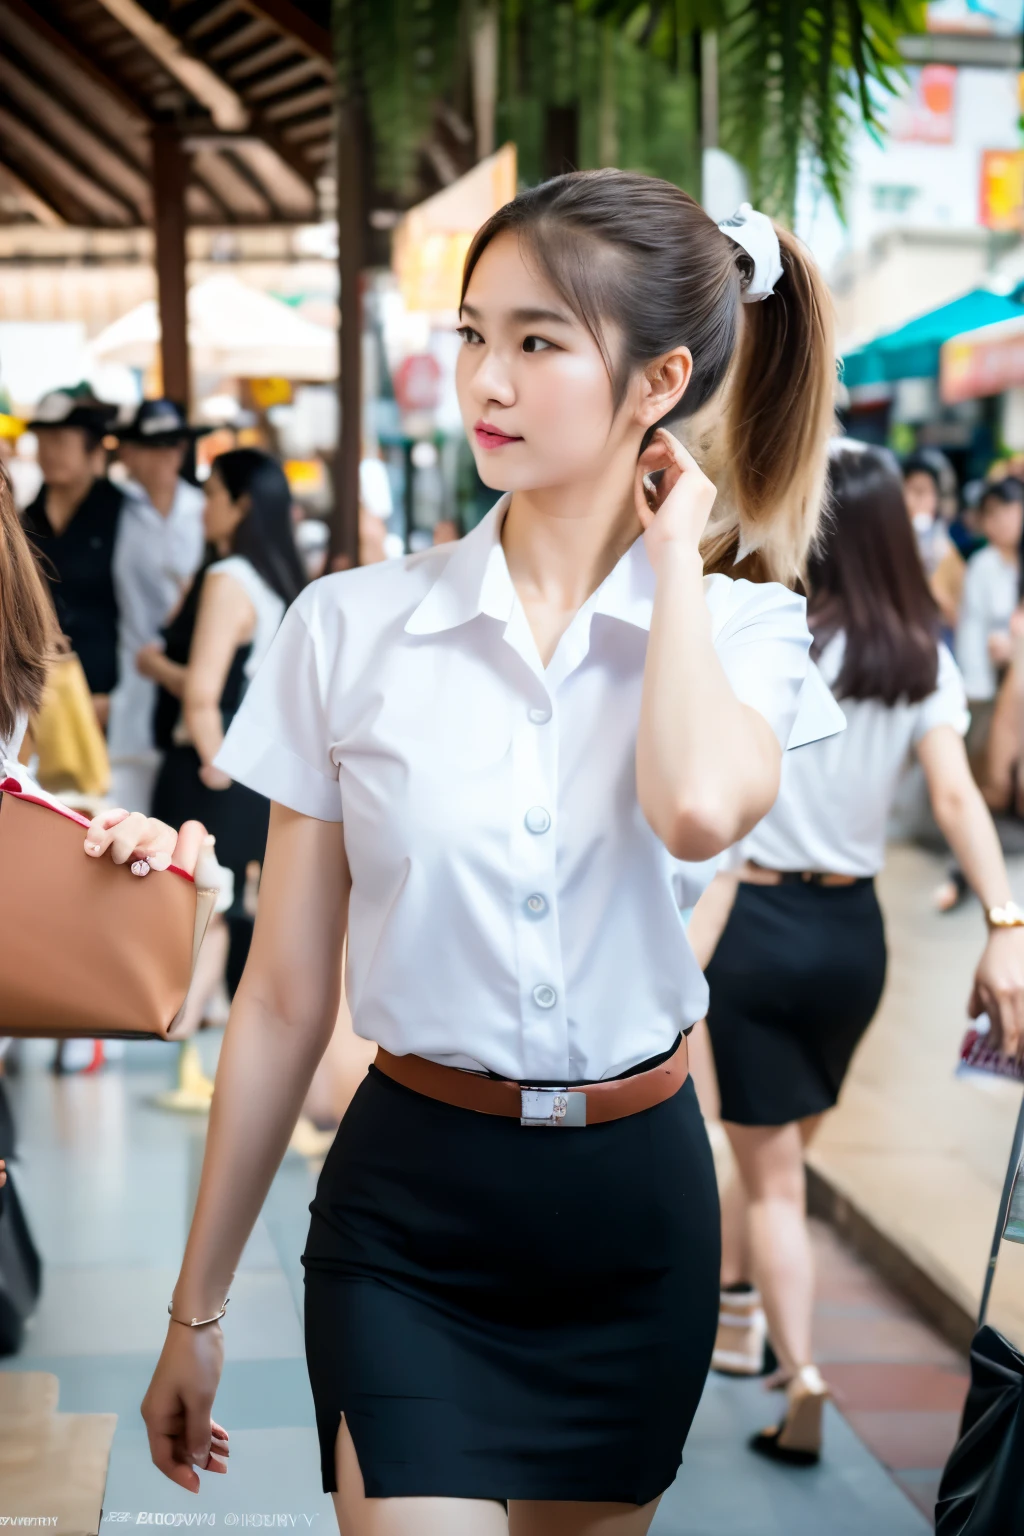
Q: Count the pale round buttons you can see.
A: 4